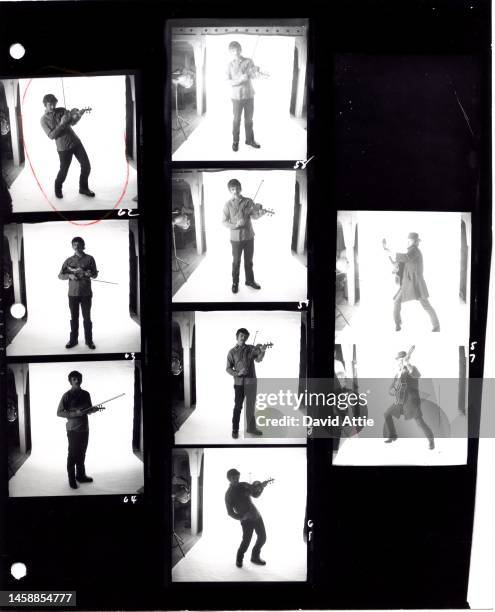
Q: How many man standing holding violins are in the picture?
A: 7